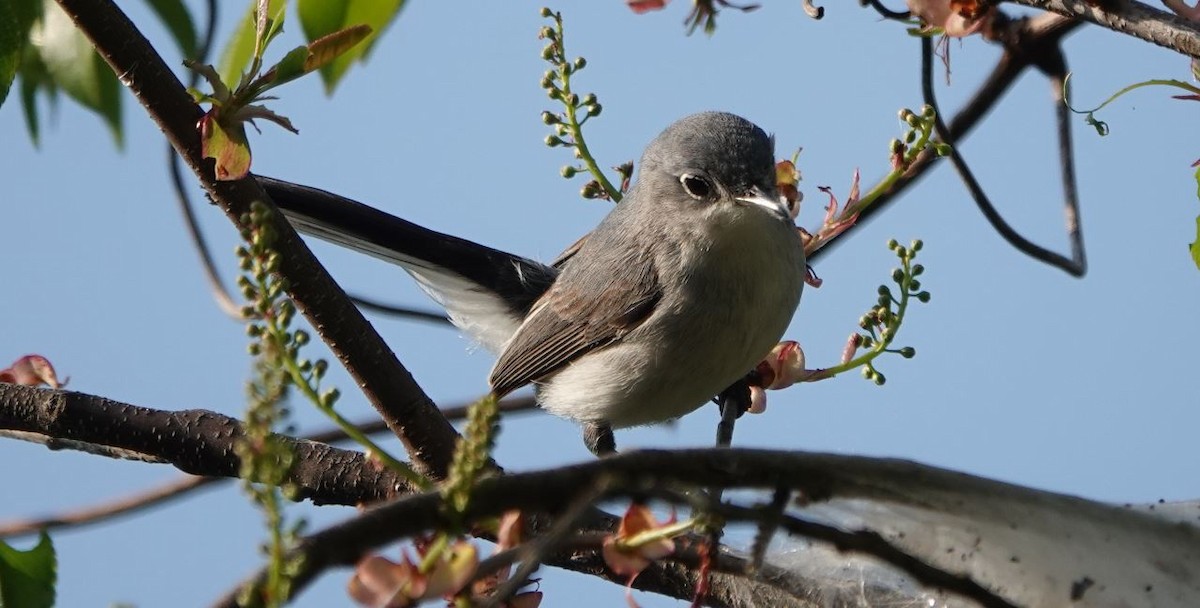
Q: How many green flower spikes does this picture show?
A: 6